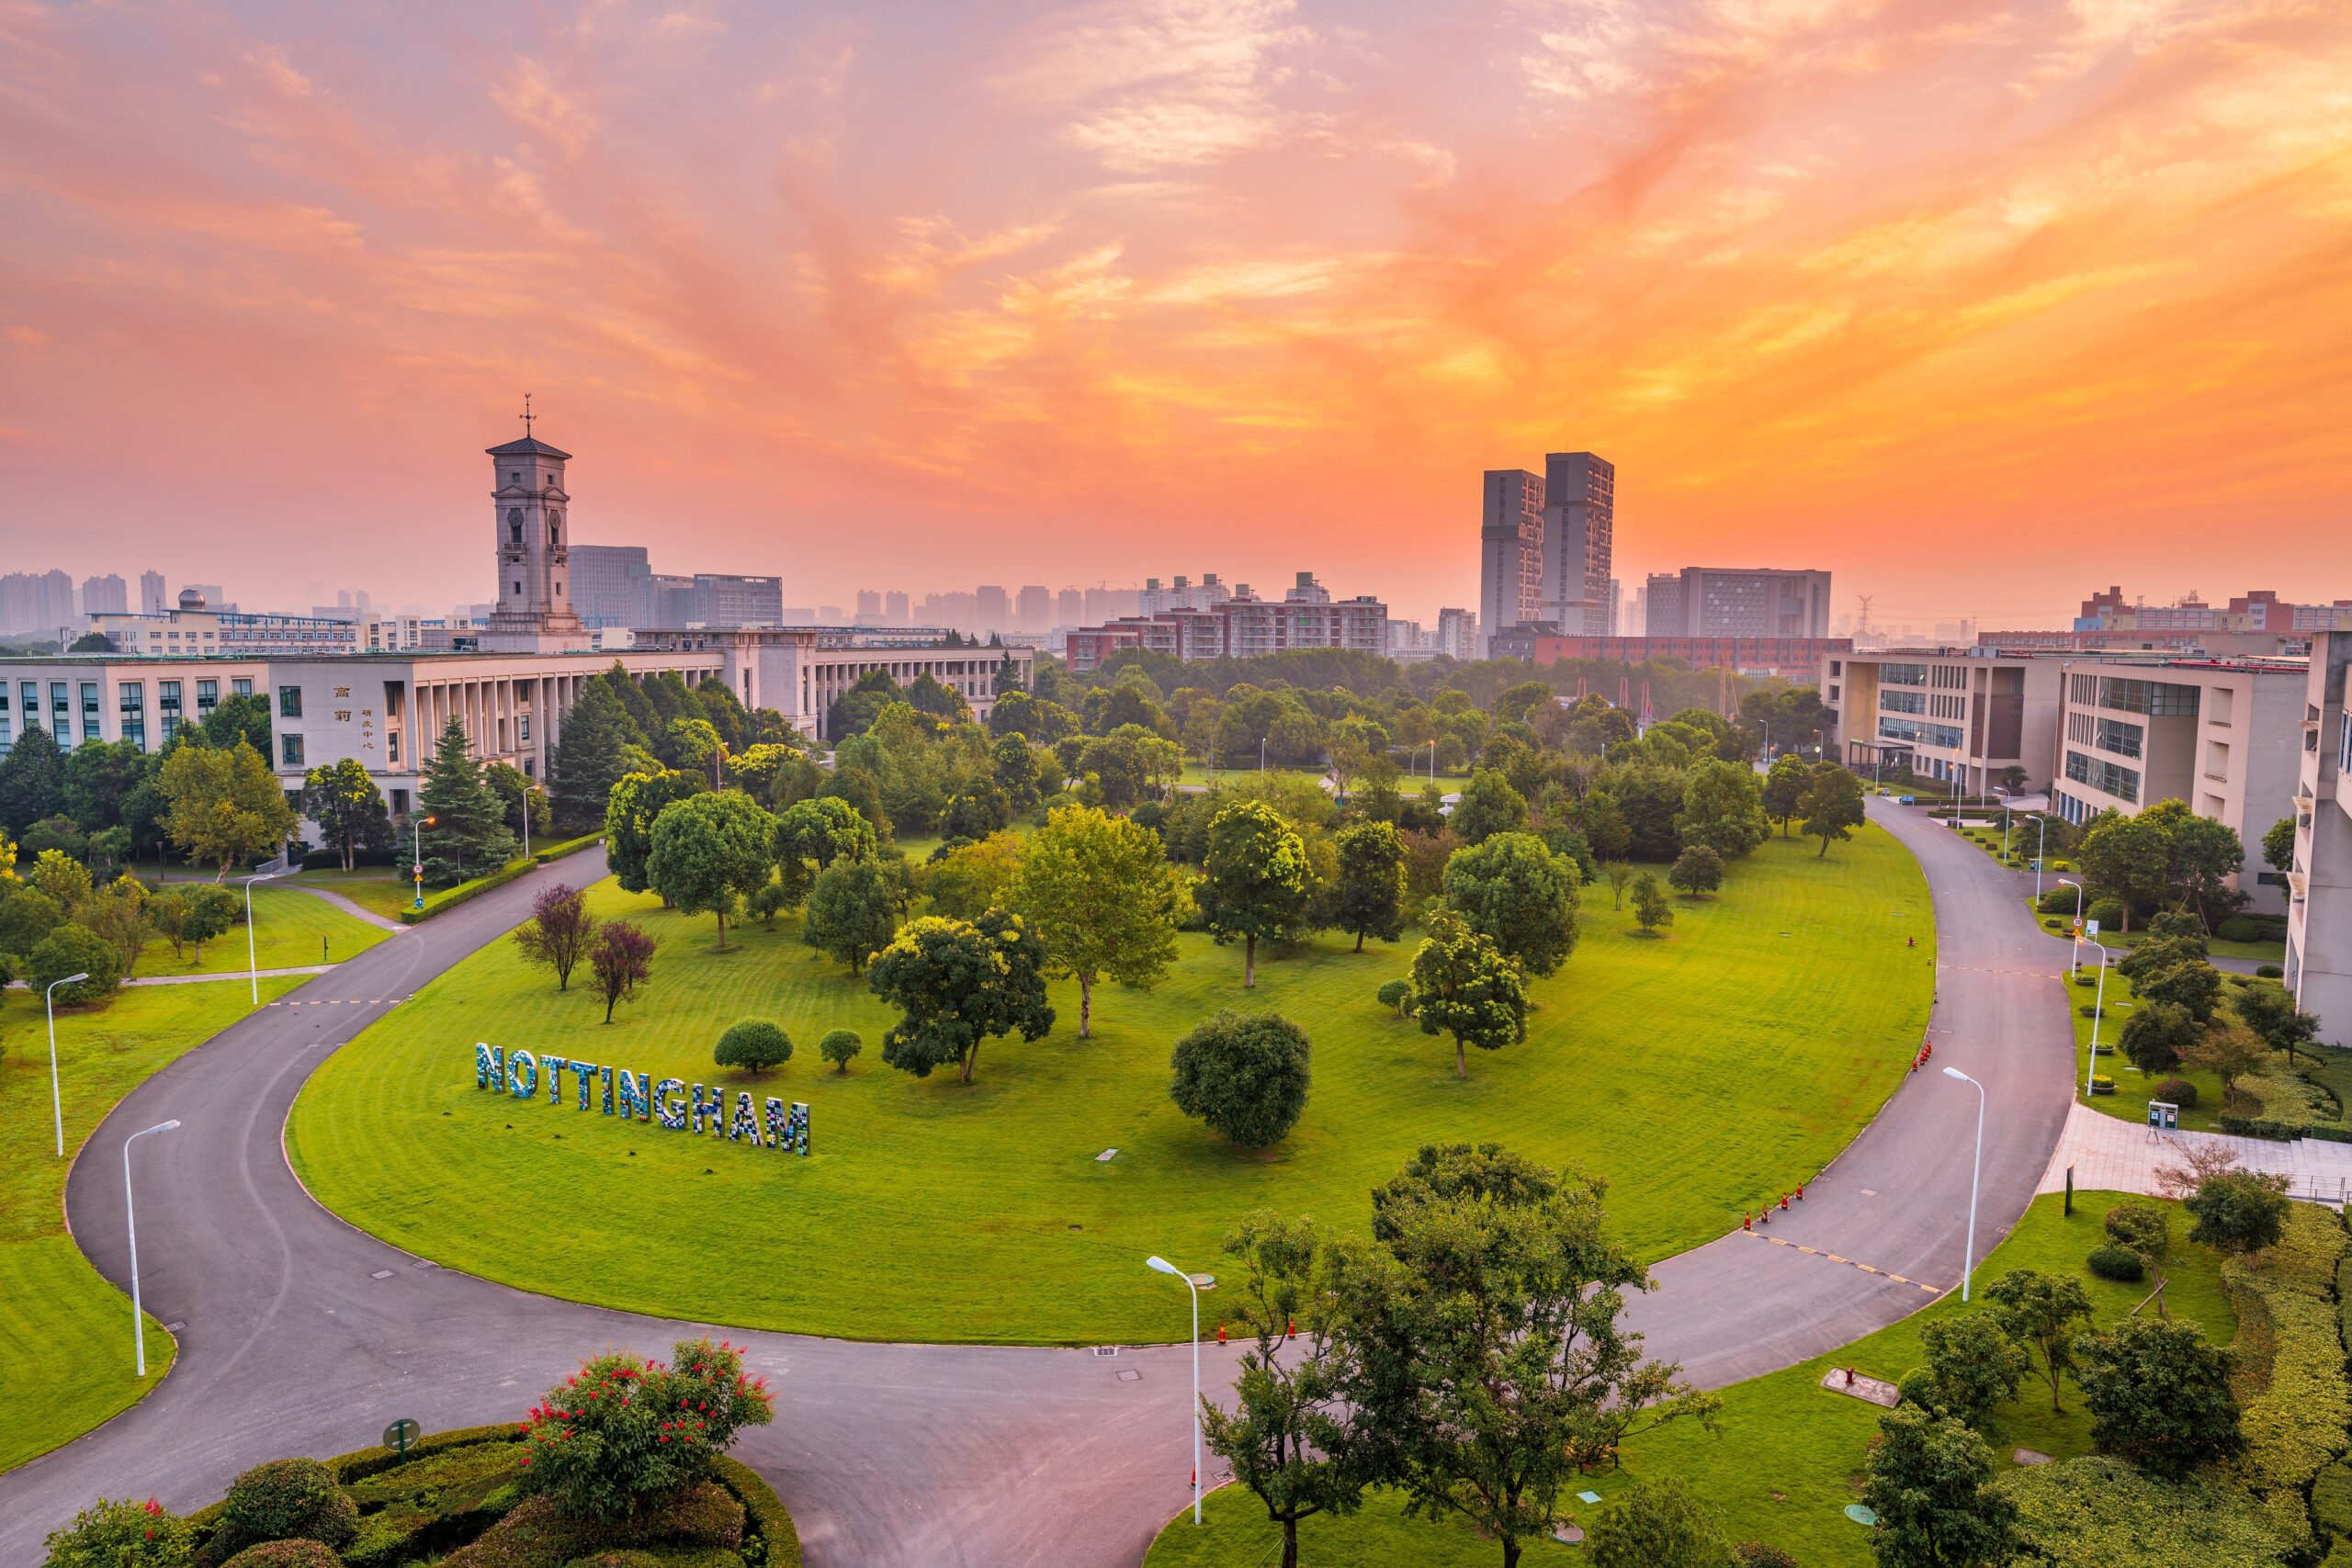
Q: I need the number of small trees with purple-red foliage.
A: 2